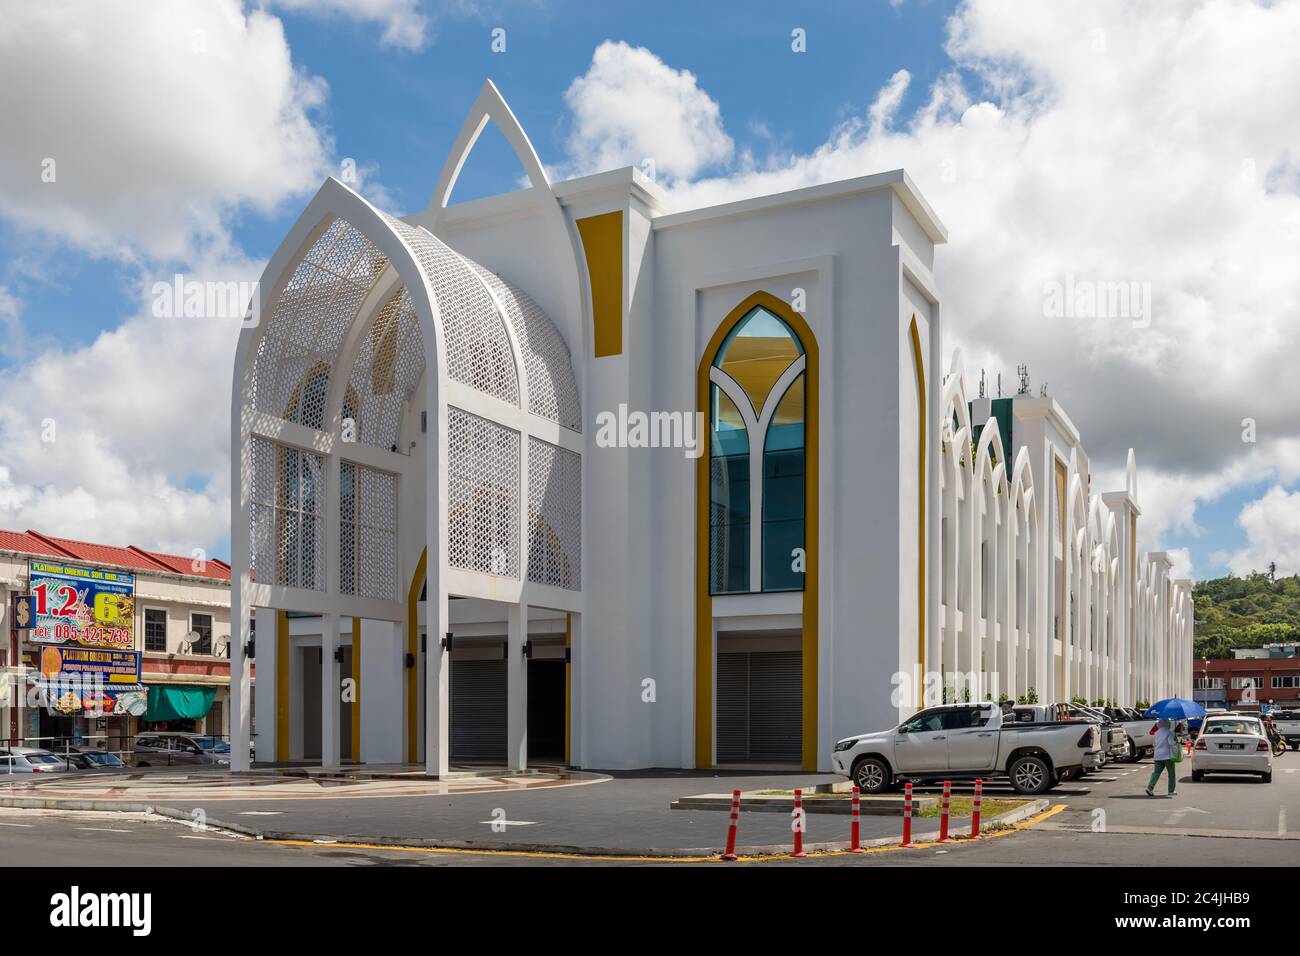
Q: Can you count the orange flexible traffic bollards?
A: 6